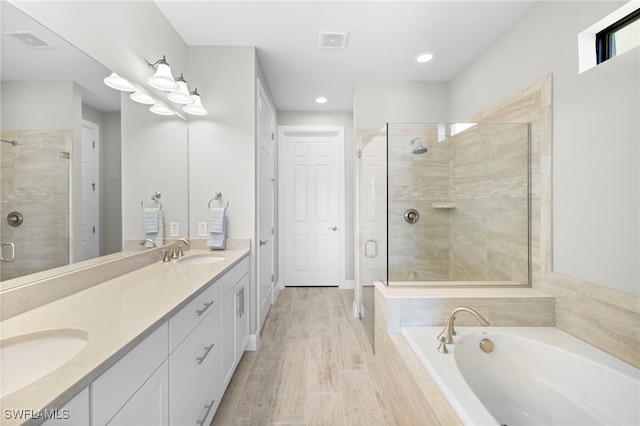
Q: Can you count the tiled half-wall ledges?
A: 1